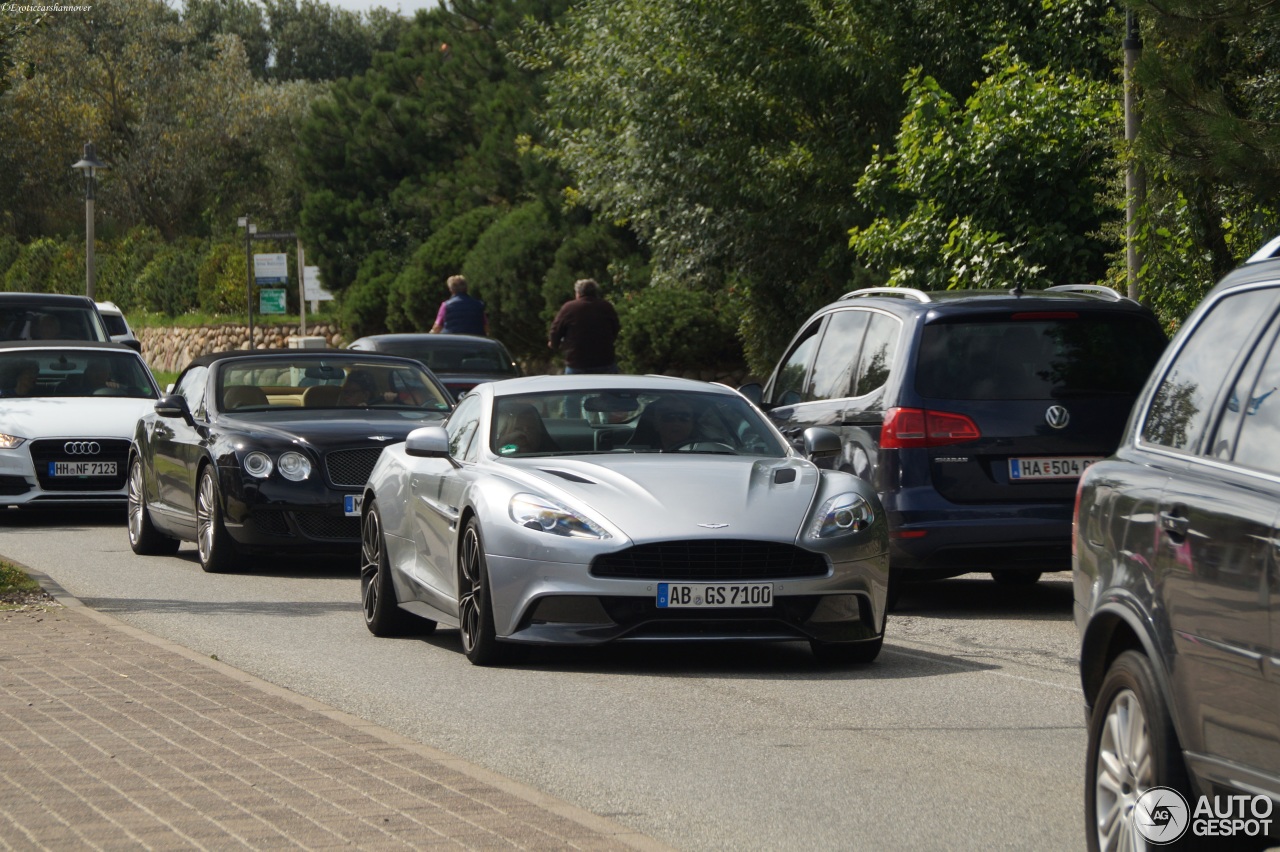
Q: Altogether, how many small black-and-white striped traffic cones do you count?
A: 0